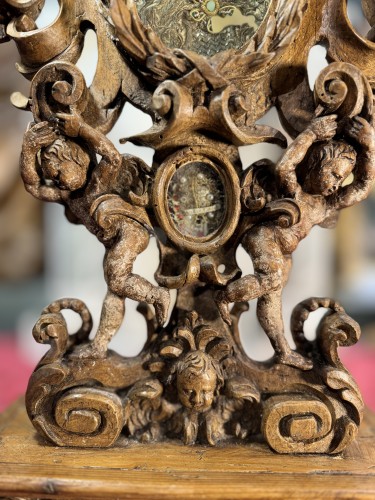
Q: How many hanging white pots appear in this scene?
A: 0